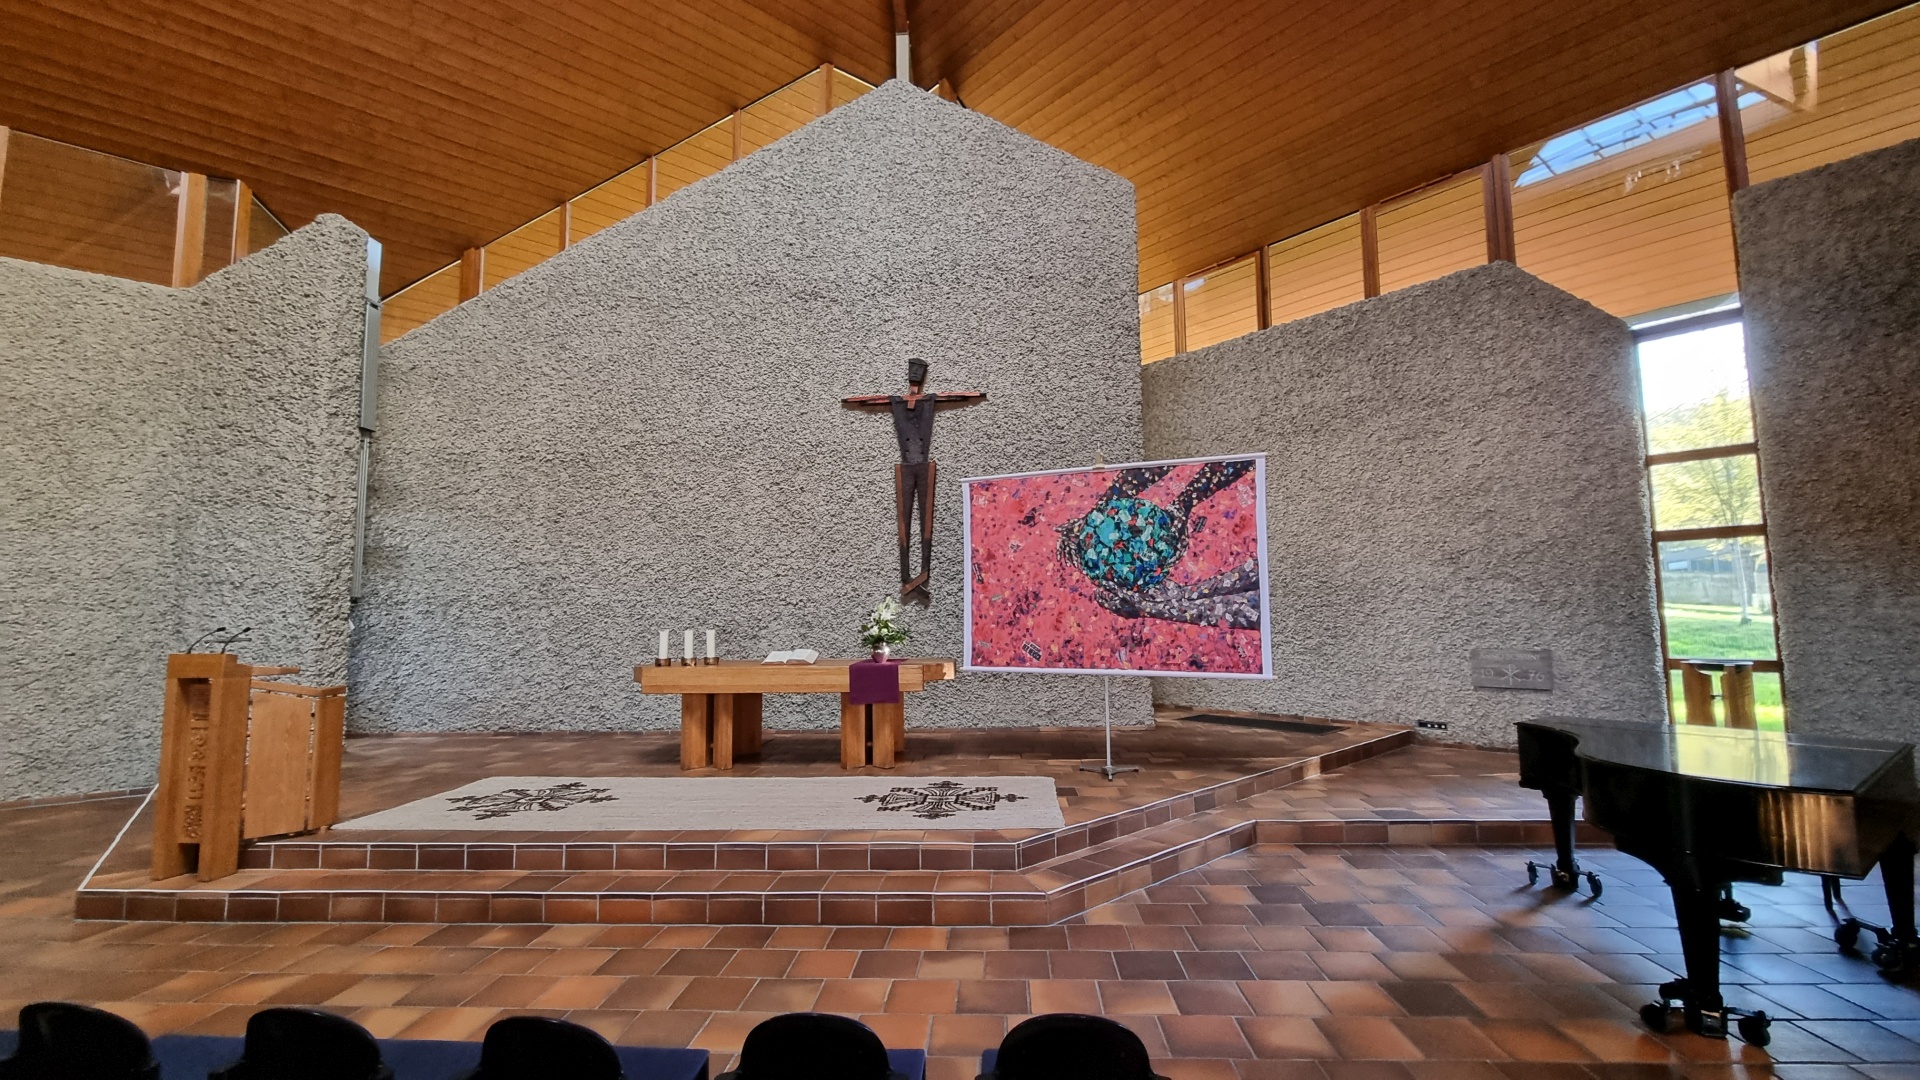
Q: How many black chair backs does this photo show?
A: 5